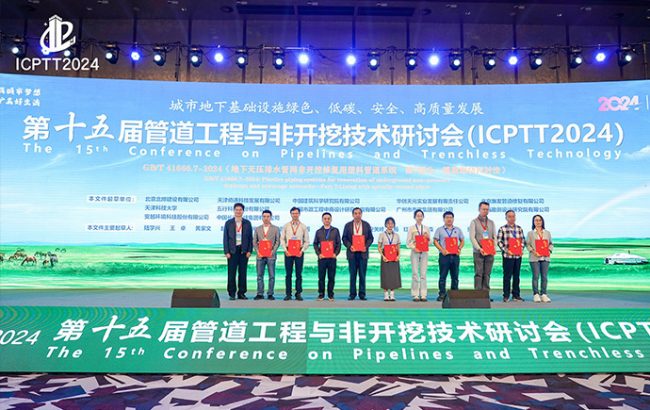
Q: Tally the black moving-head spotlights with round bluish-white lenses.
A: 14